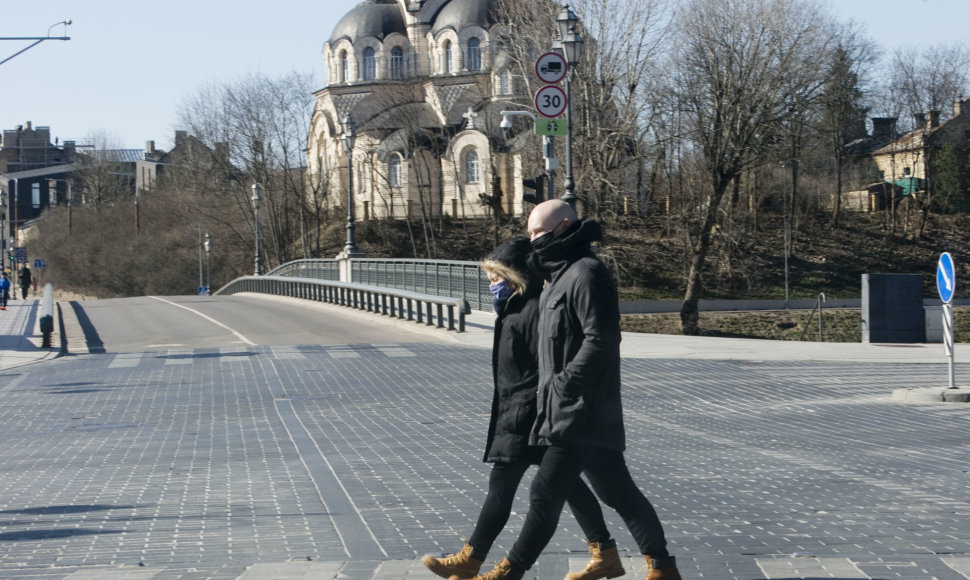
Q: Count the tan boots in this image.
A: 4